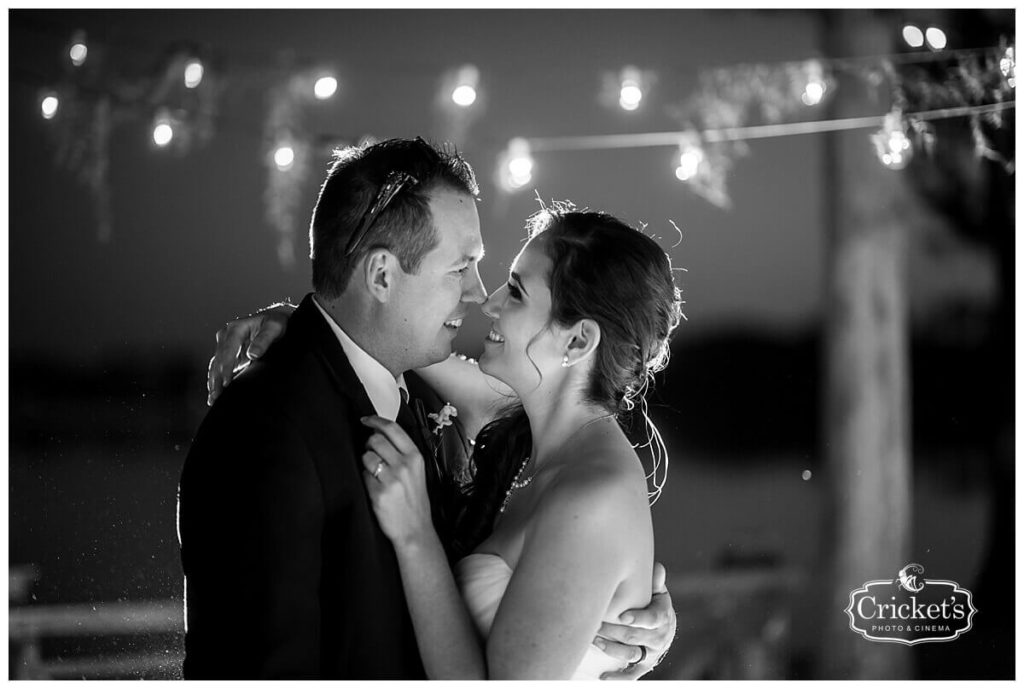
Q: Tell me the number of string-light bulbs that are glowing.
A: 15